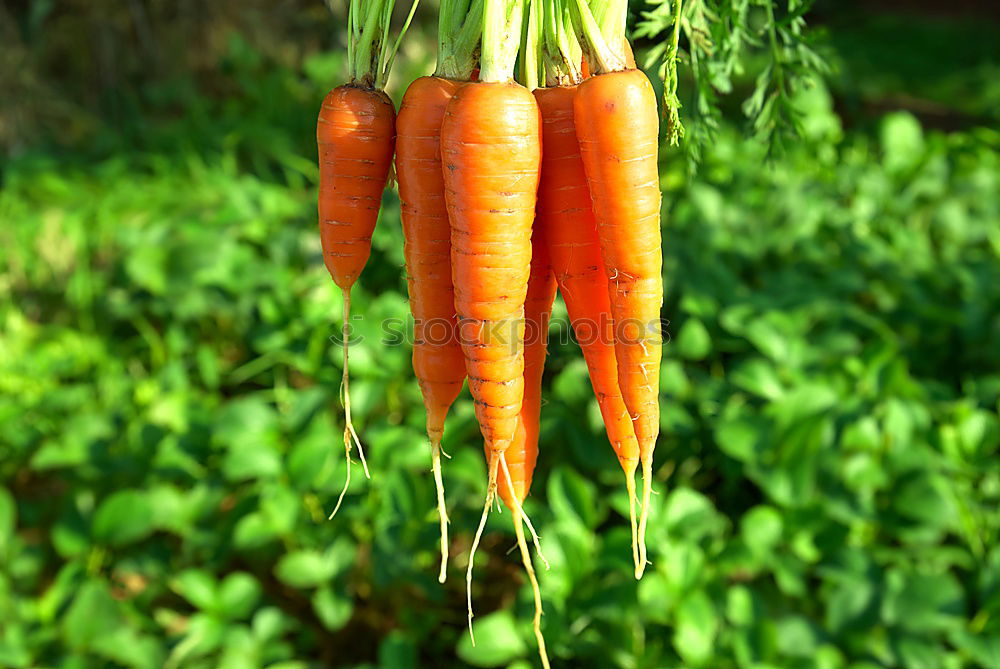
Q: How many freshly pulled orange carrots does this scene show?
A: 6